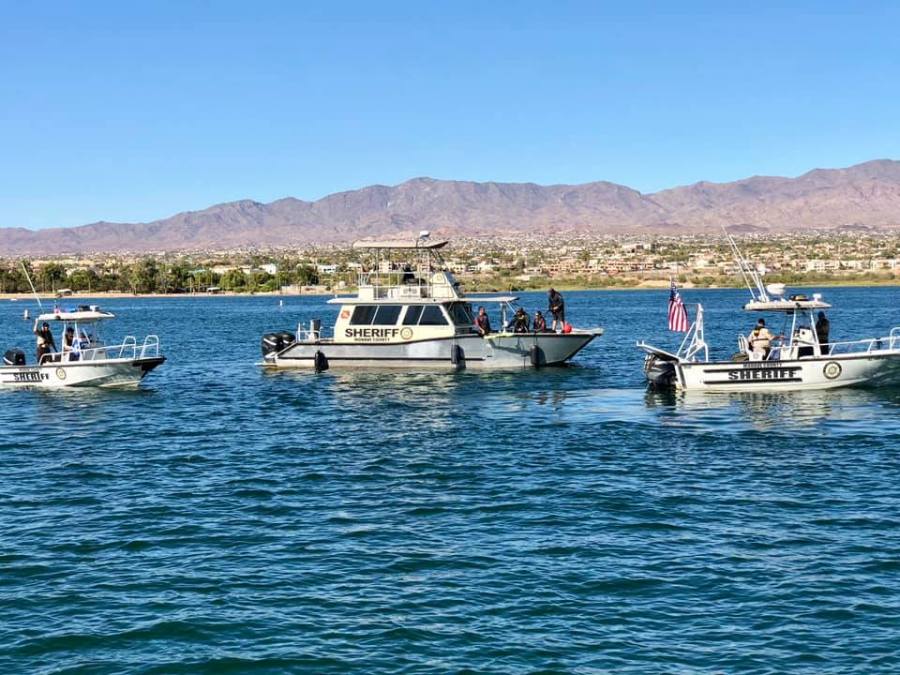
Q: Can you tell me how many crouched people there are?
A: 3